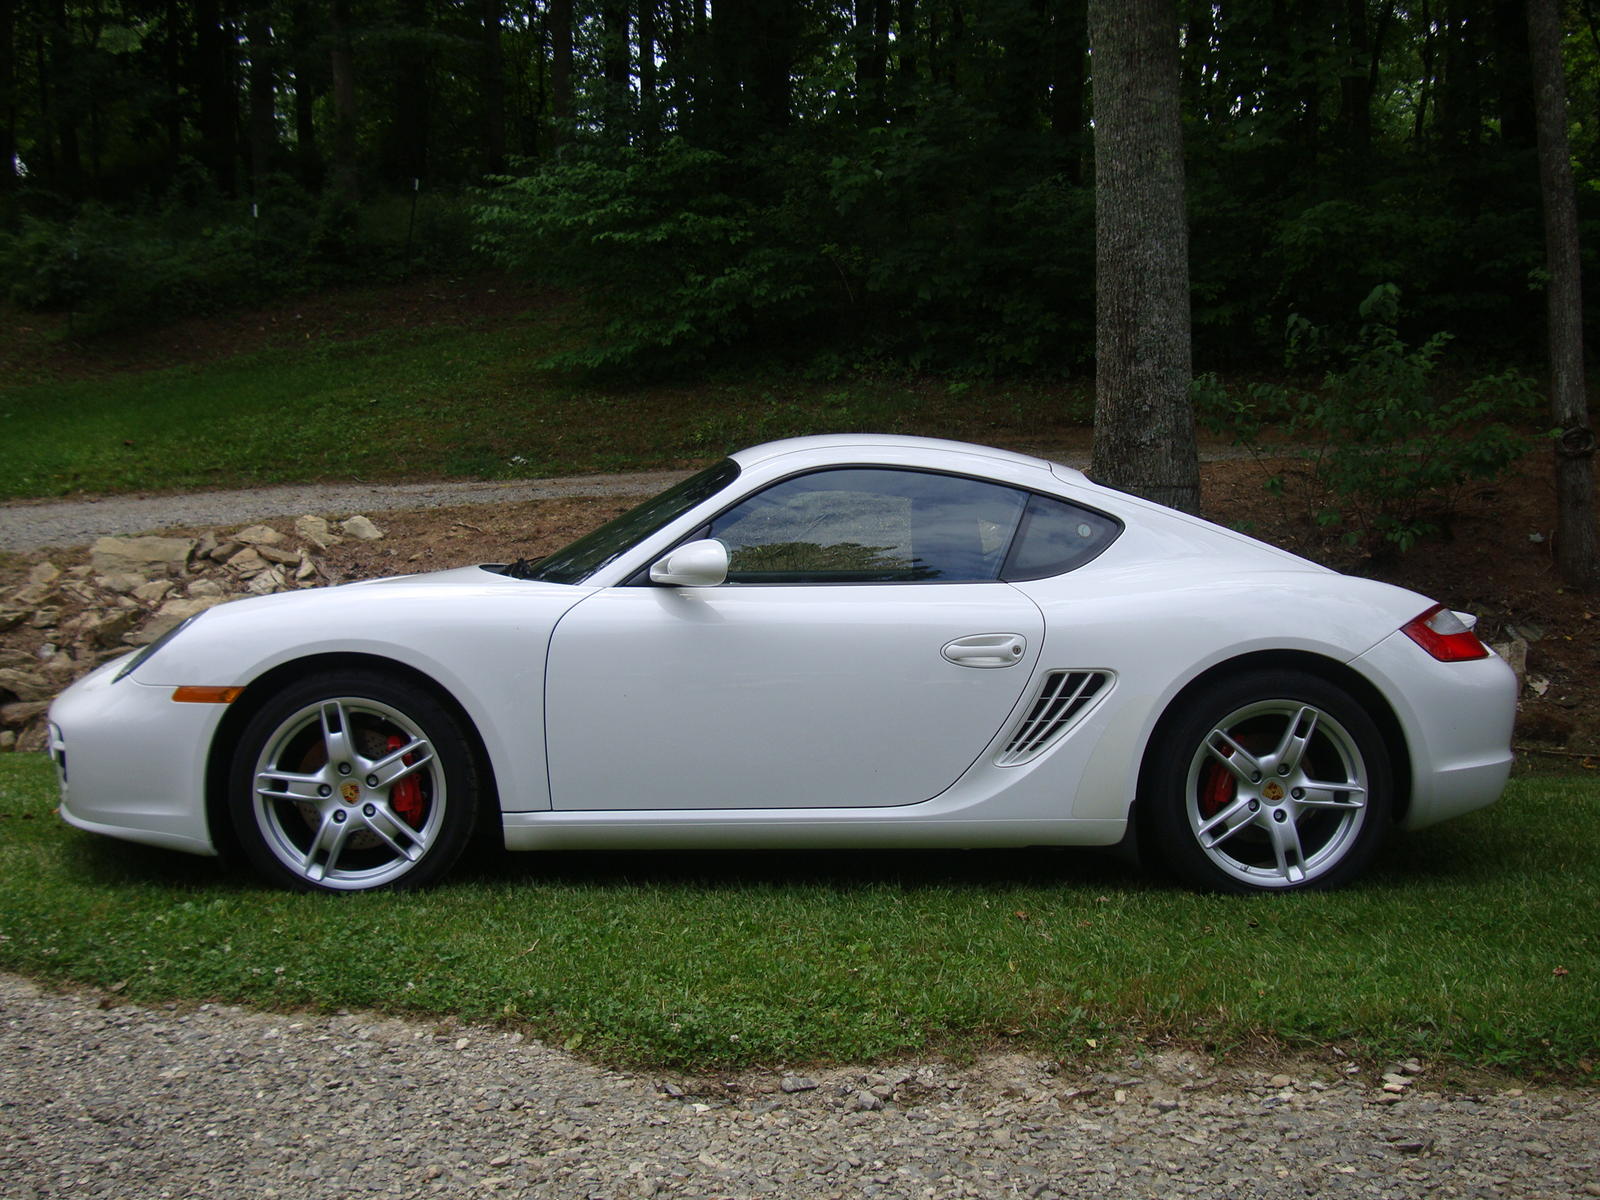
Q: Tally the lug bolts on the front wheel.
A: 5